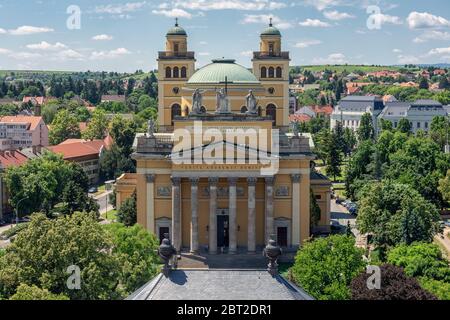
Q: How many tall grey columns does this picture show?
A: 6